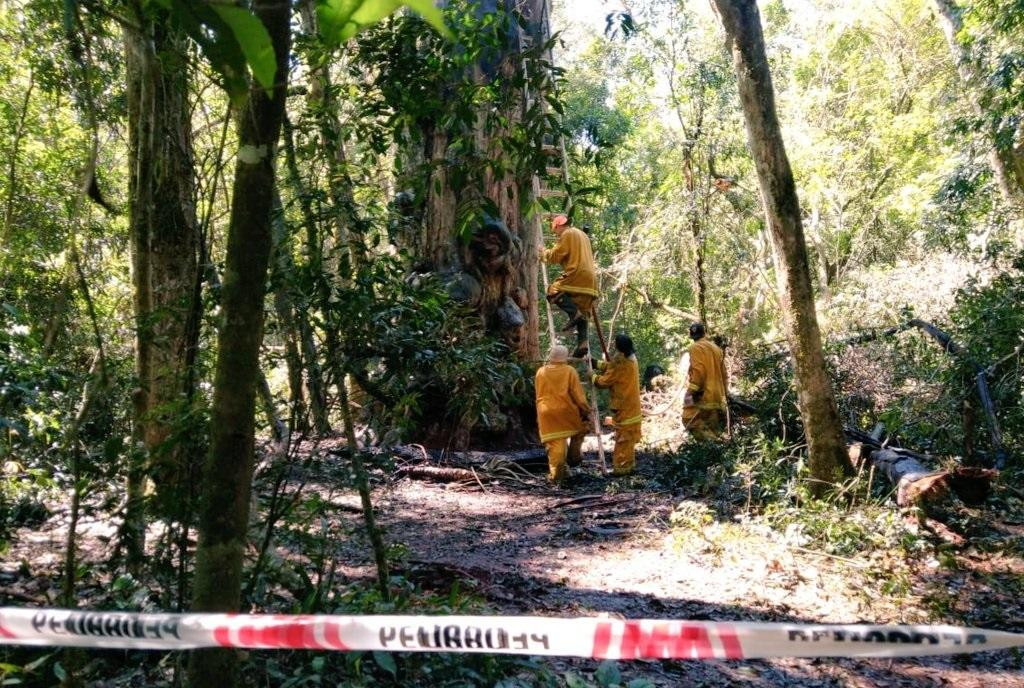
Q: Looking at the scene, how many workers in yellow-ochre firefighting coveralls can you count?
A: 4